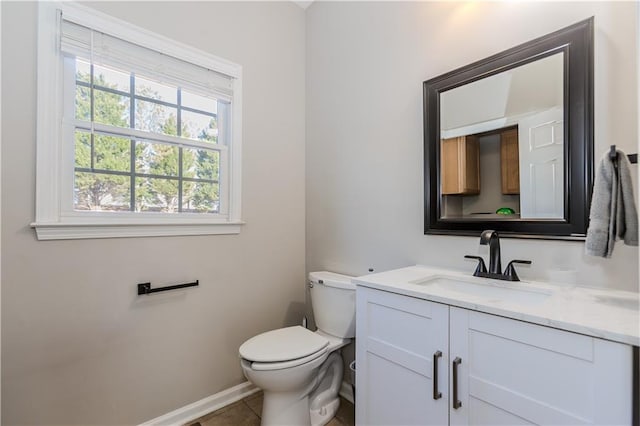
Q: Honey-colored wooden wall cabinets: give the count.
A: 2